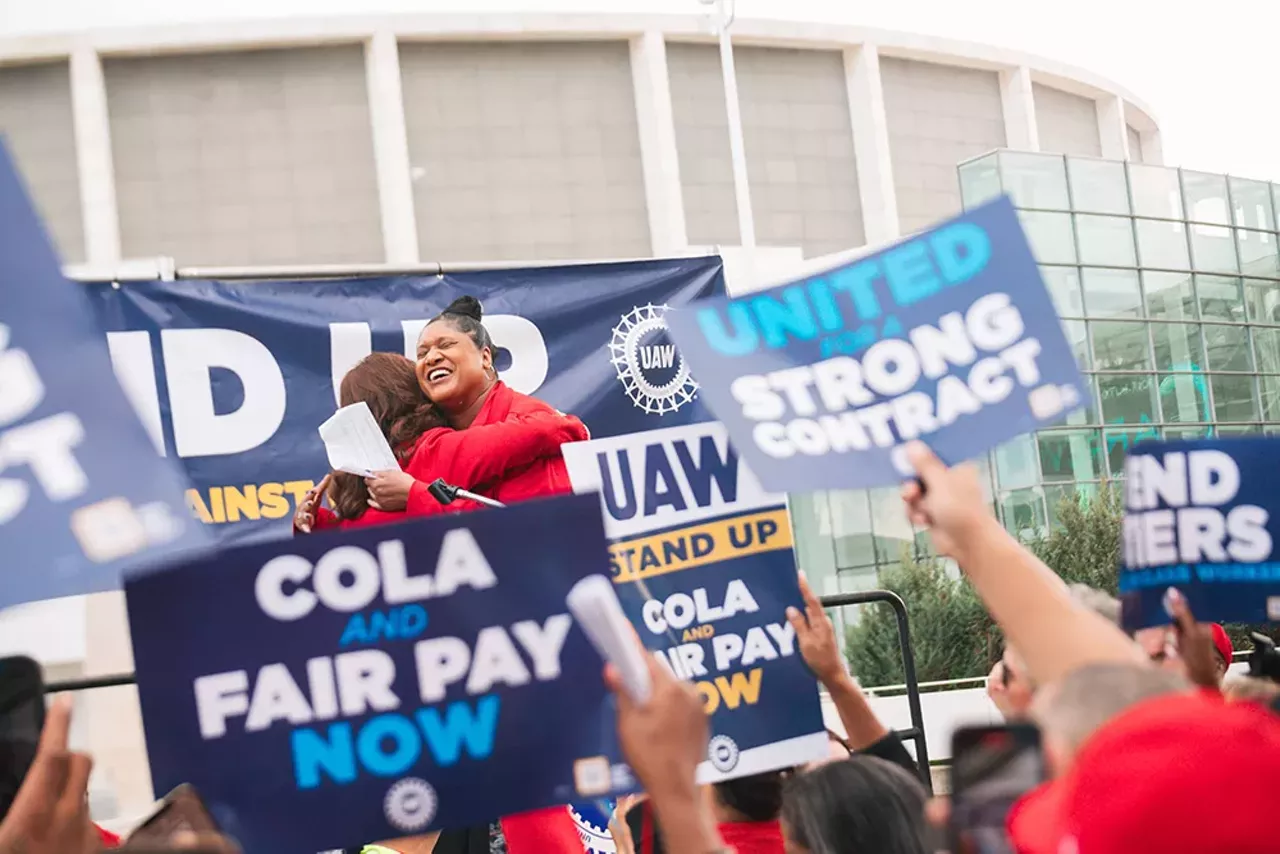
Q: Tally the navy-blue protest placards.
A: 5